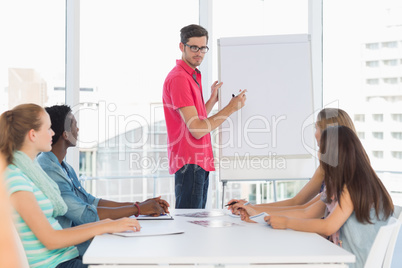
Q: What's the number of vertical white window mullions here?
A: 3